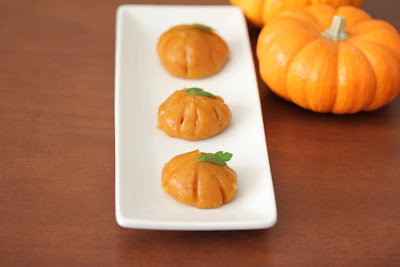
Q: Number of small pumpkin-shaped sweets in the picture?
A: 3